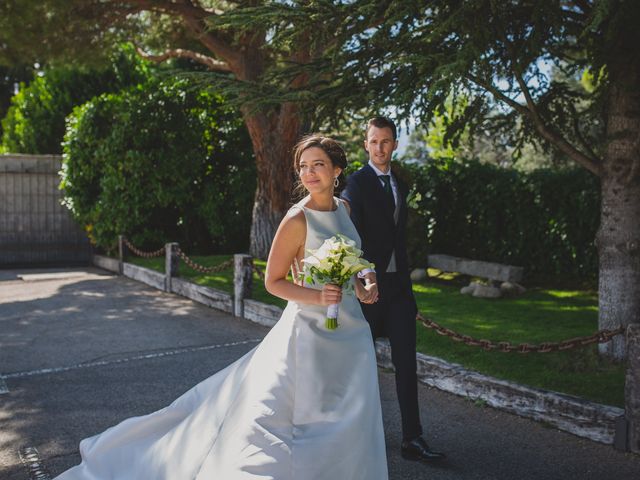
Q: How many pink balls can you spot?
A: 0